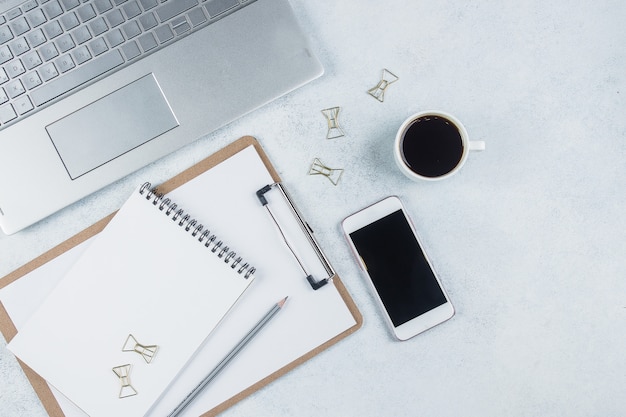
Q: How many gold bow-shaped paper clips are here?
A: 5